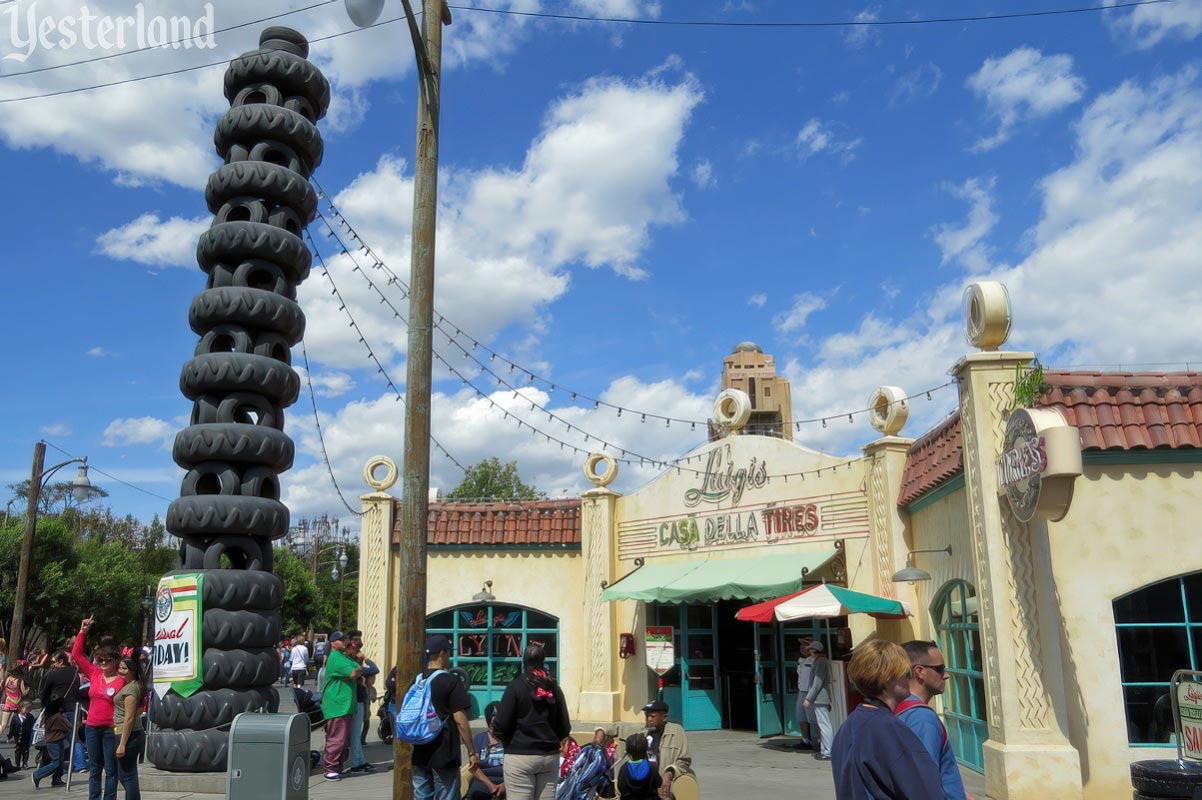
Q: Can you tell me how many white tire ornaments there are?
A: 5